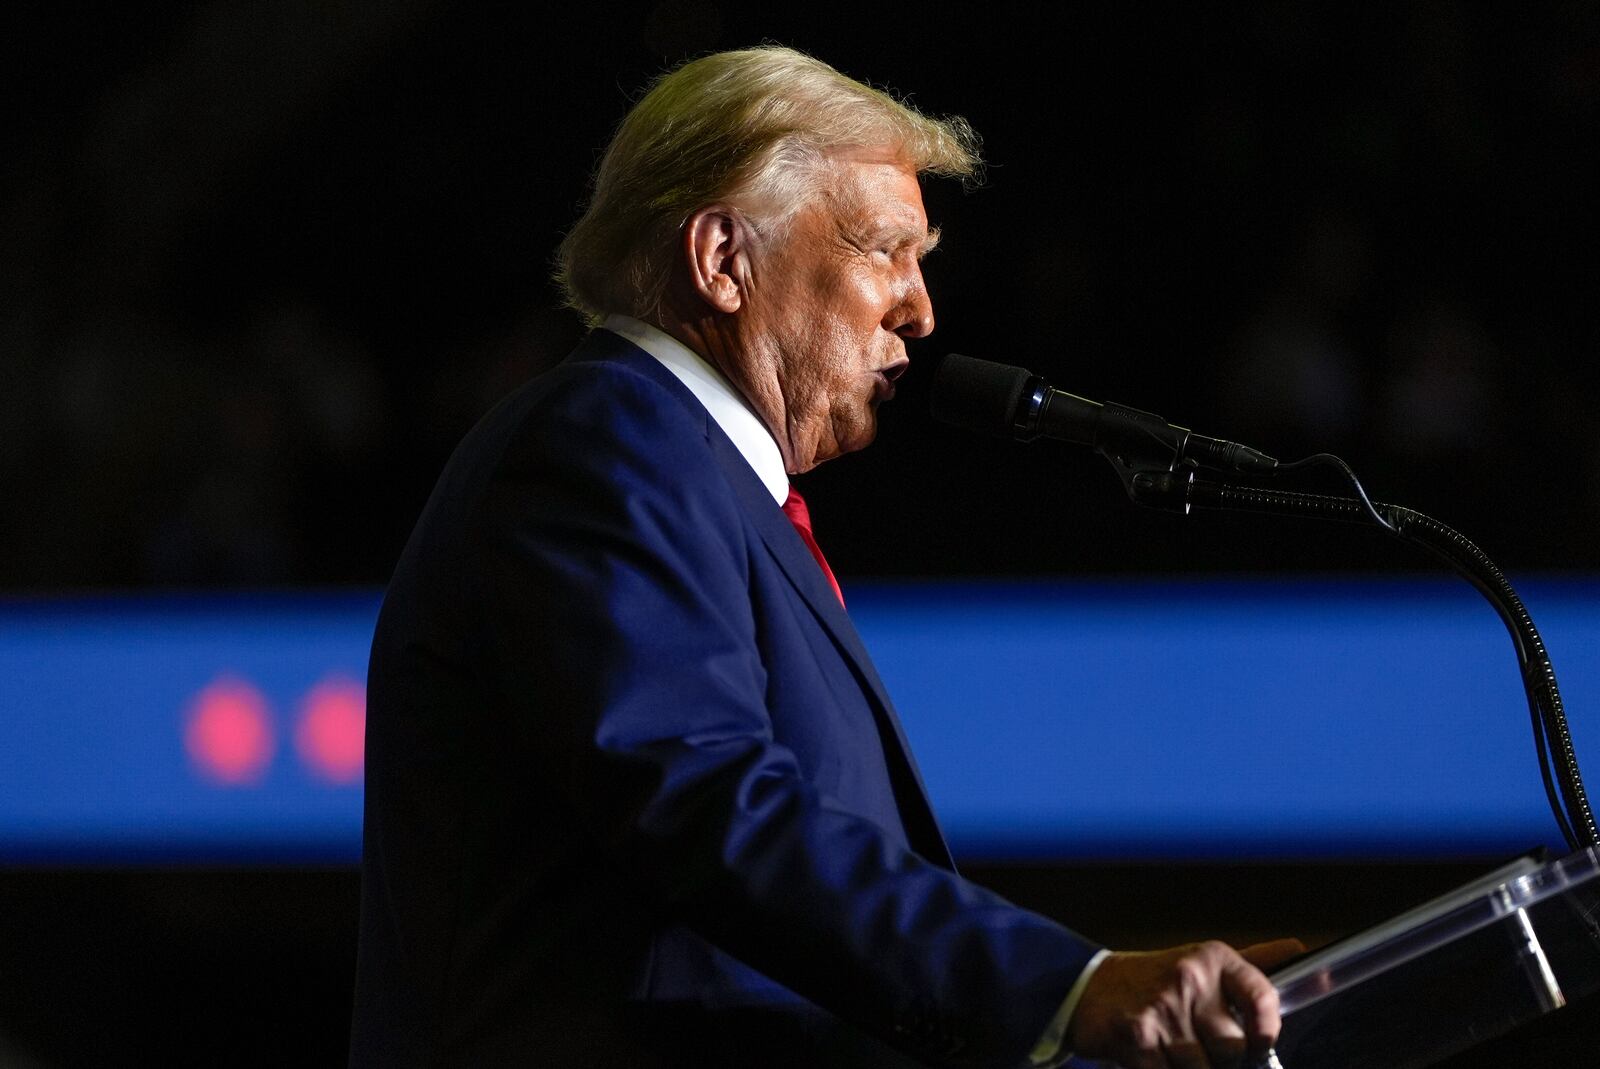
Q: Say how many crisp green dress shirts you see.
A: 0